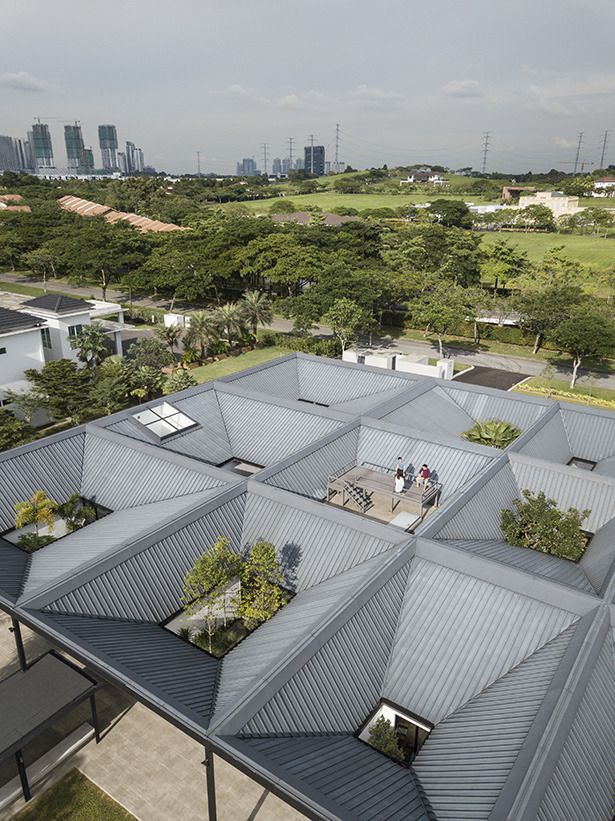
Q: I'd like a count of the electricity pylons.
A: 8